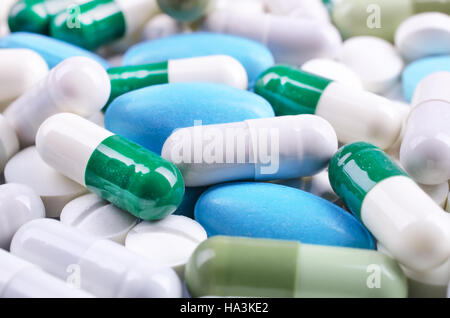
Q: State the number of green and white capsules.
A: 6